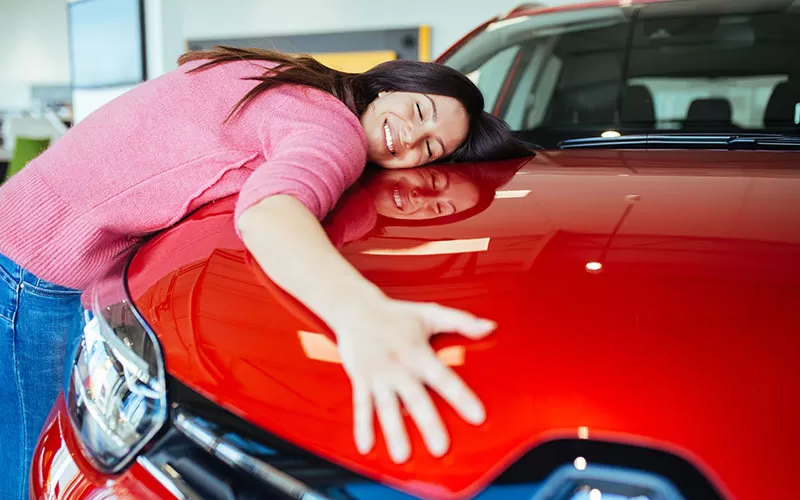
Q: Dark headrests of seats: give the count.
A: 3